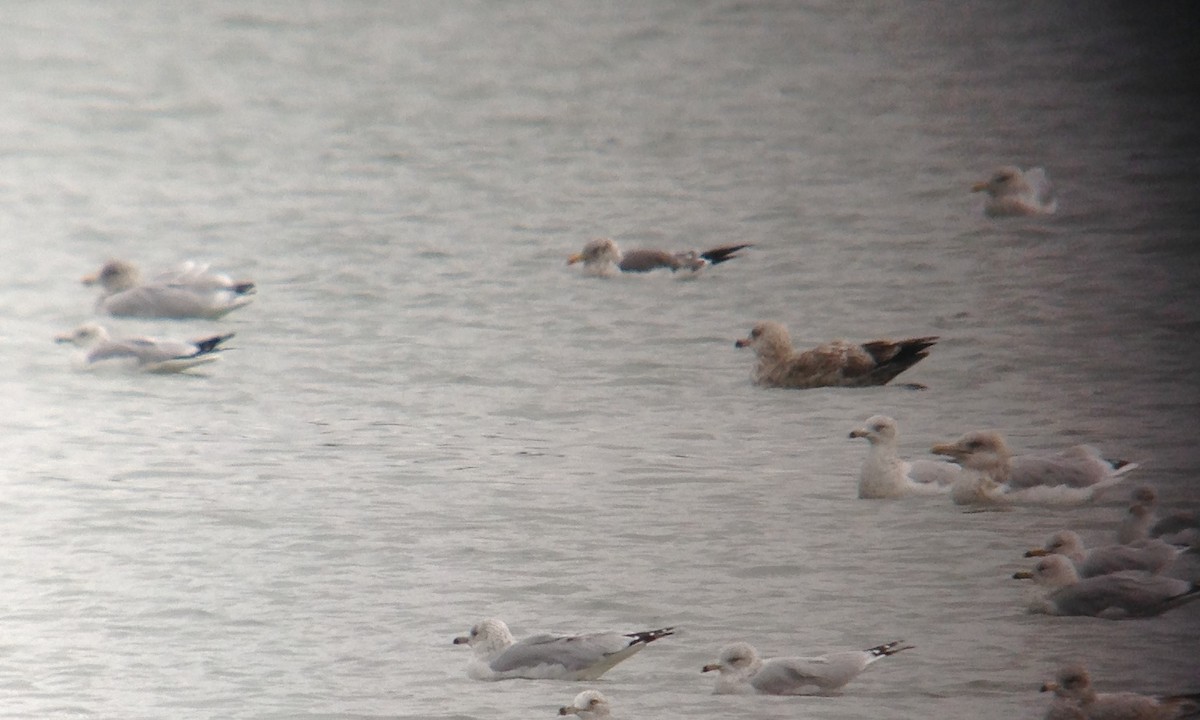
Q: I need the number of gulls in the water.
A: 14